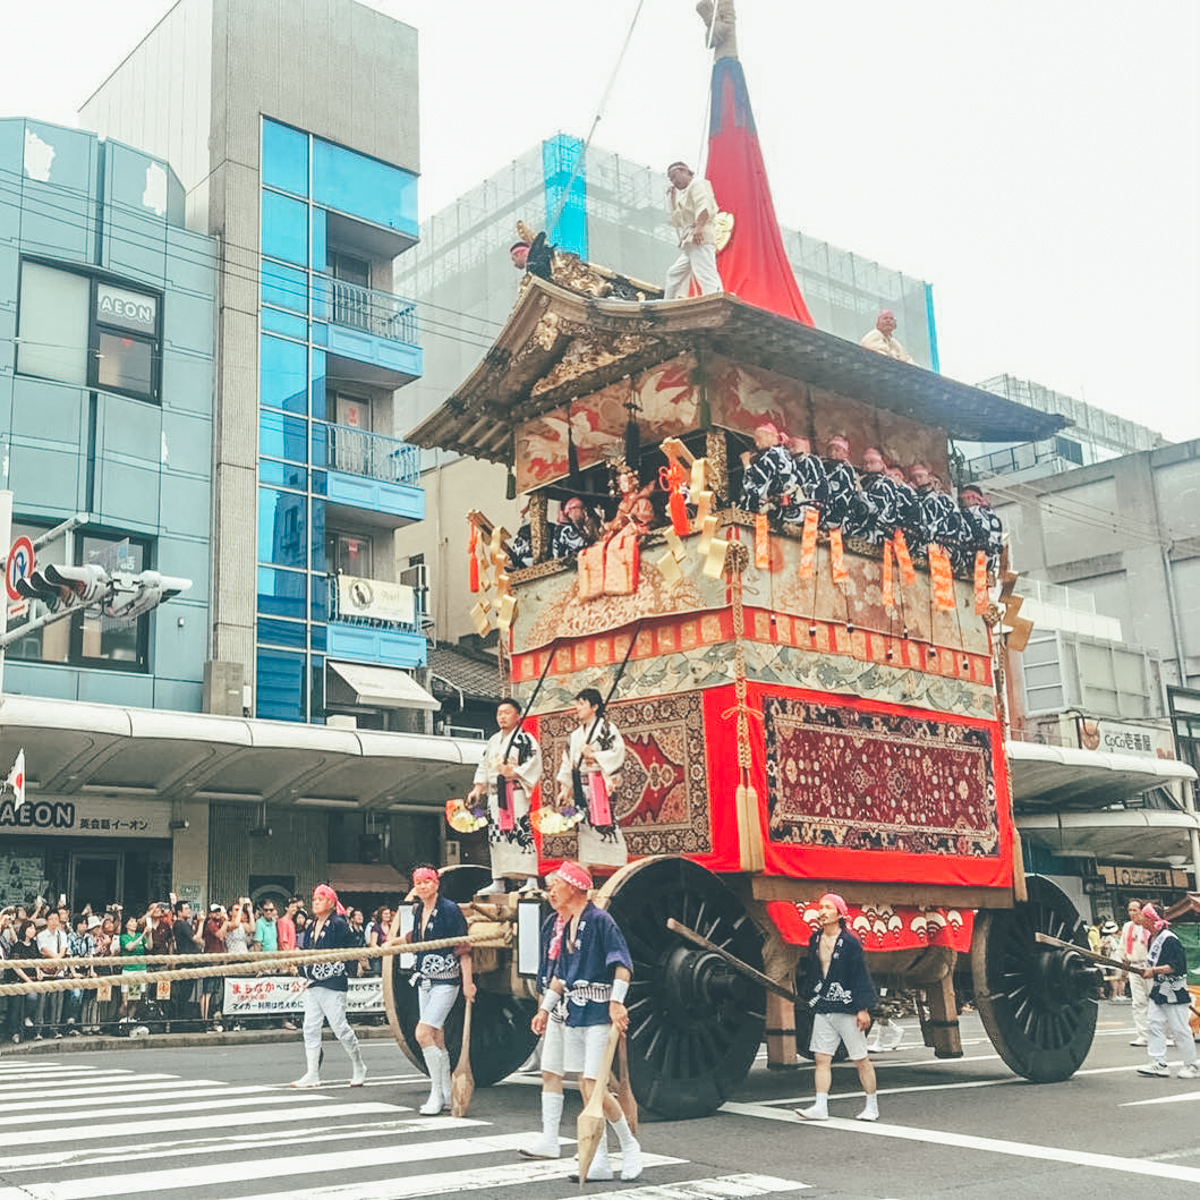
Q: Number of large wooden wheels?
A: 3